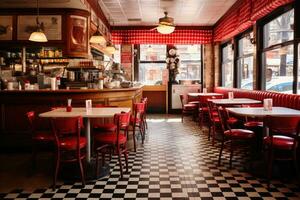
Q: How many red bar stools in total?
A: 0